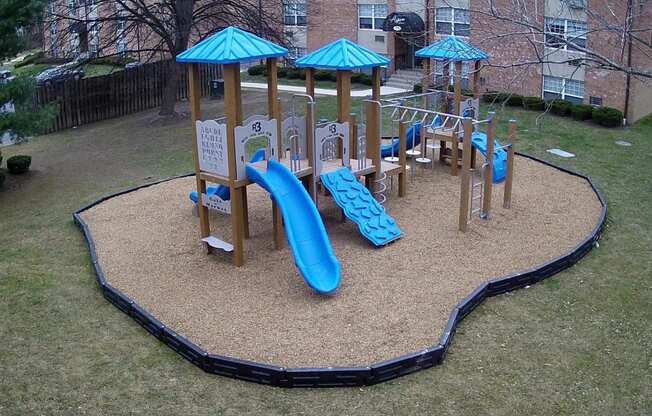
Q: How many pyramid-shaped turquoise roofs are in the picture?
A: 3